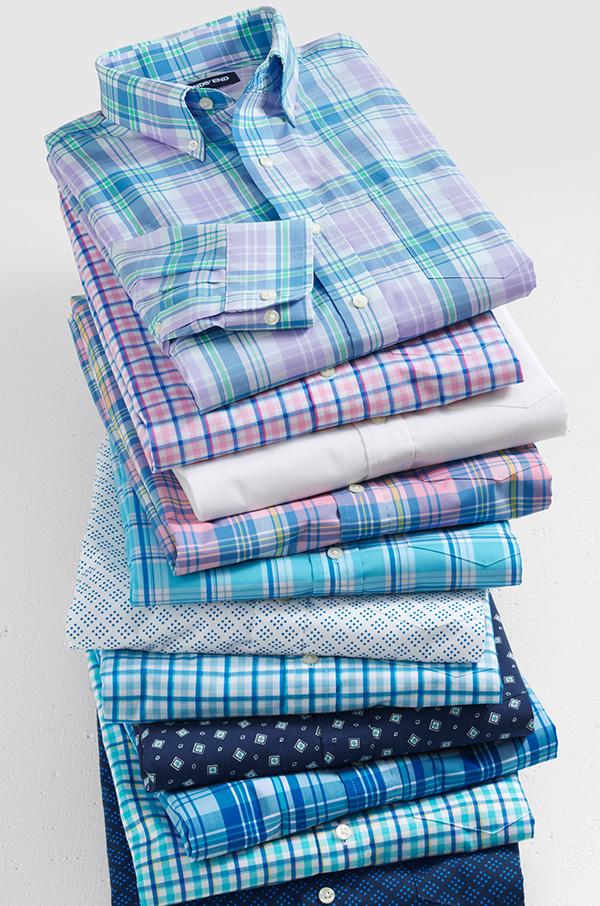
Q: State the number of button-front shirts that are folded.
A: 11